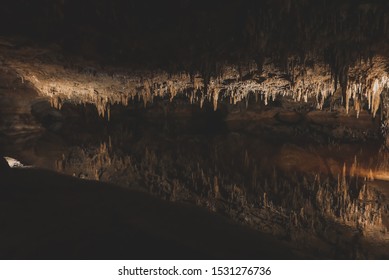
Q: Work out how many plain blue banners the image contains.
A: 0